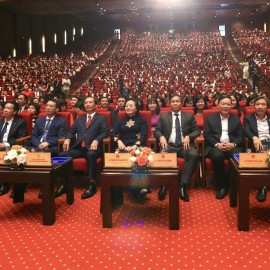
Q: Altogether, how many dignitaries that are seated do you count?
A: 7